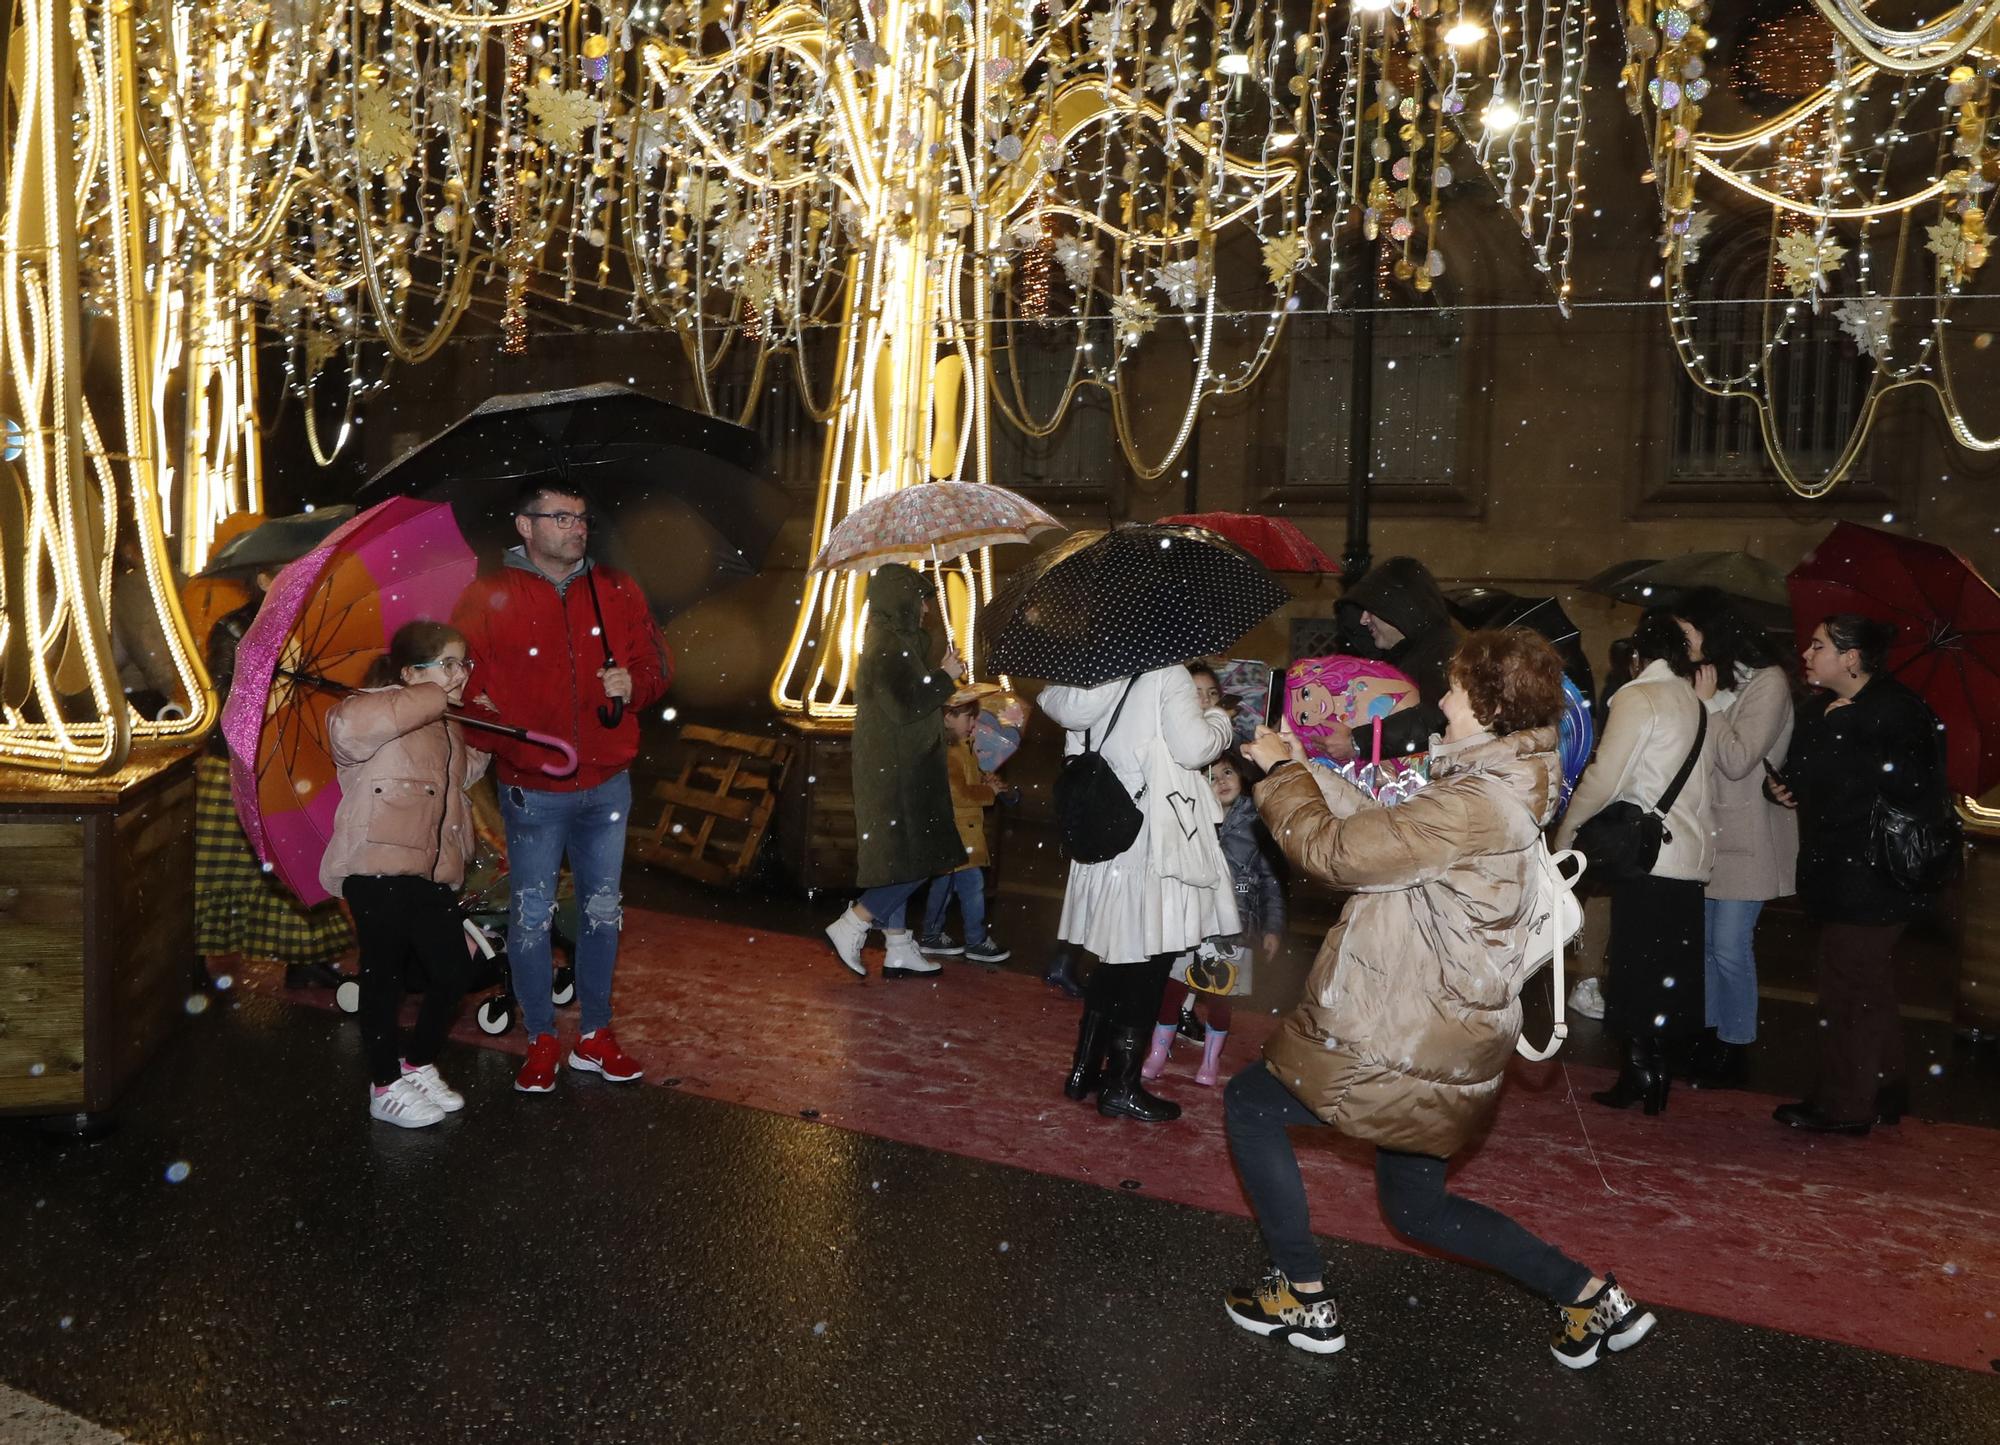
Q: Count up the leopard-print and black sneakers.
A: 2